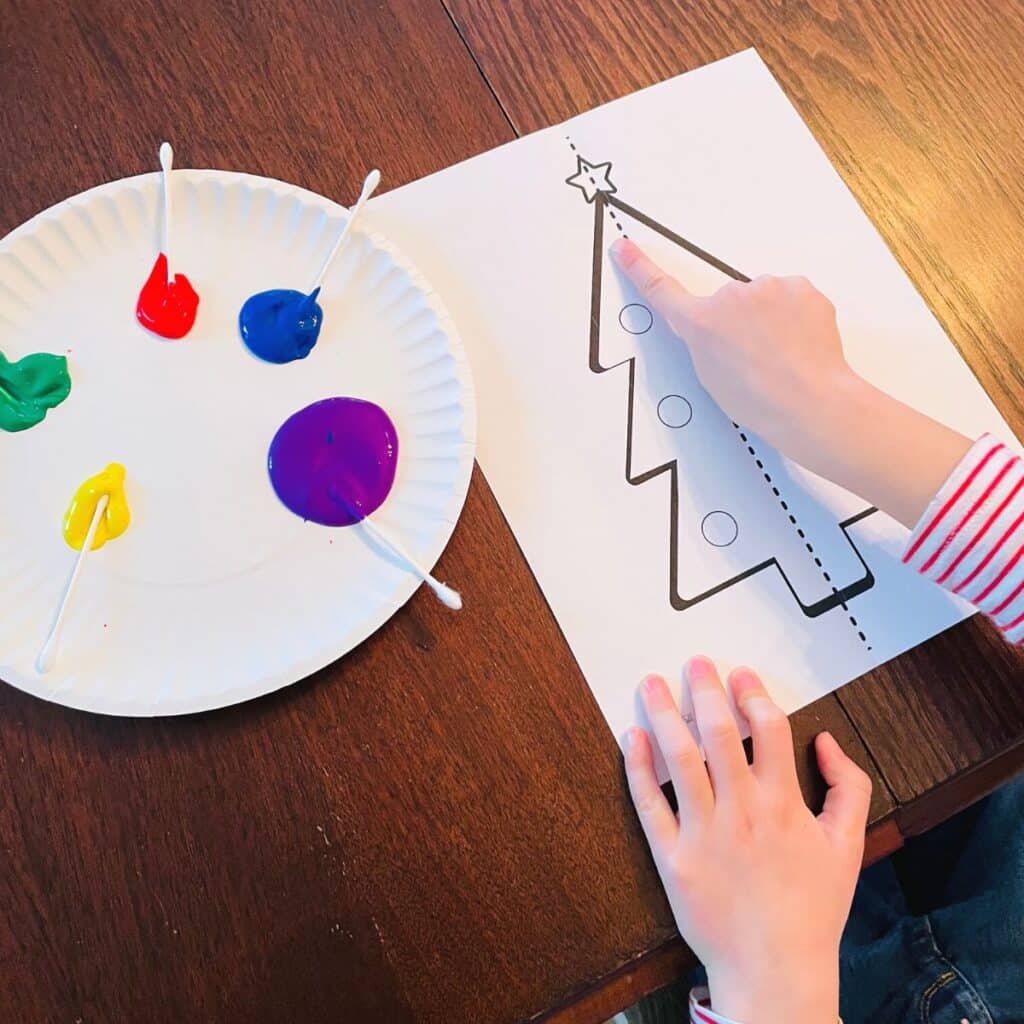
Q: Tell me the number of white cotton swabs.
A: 4